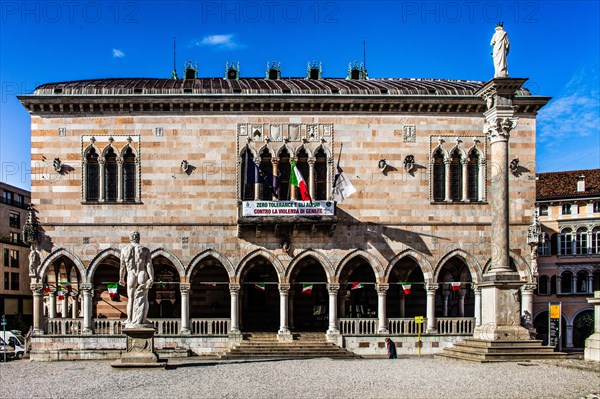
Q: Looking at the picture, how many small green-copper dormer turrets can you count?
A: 5